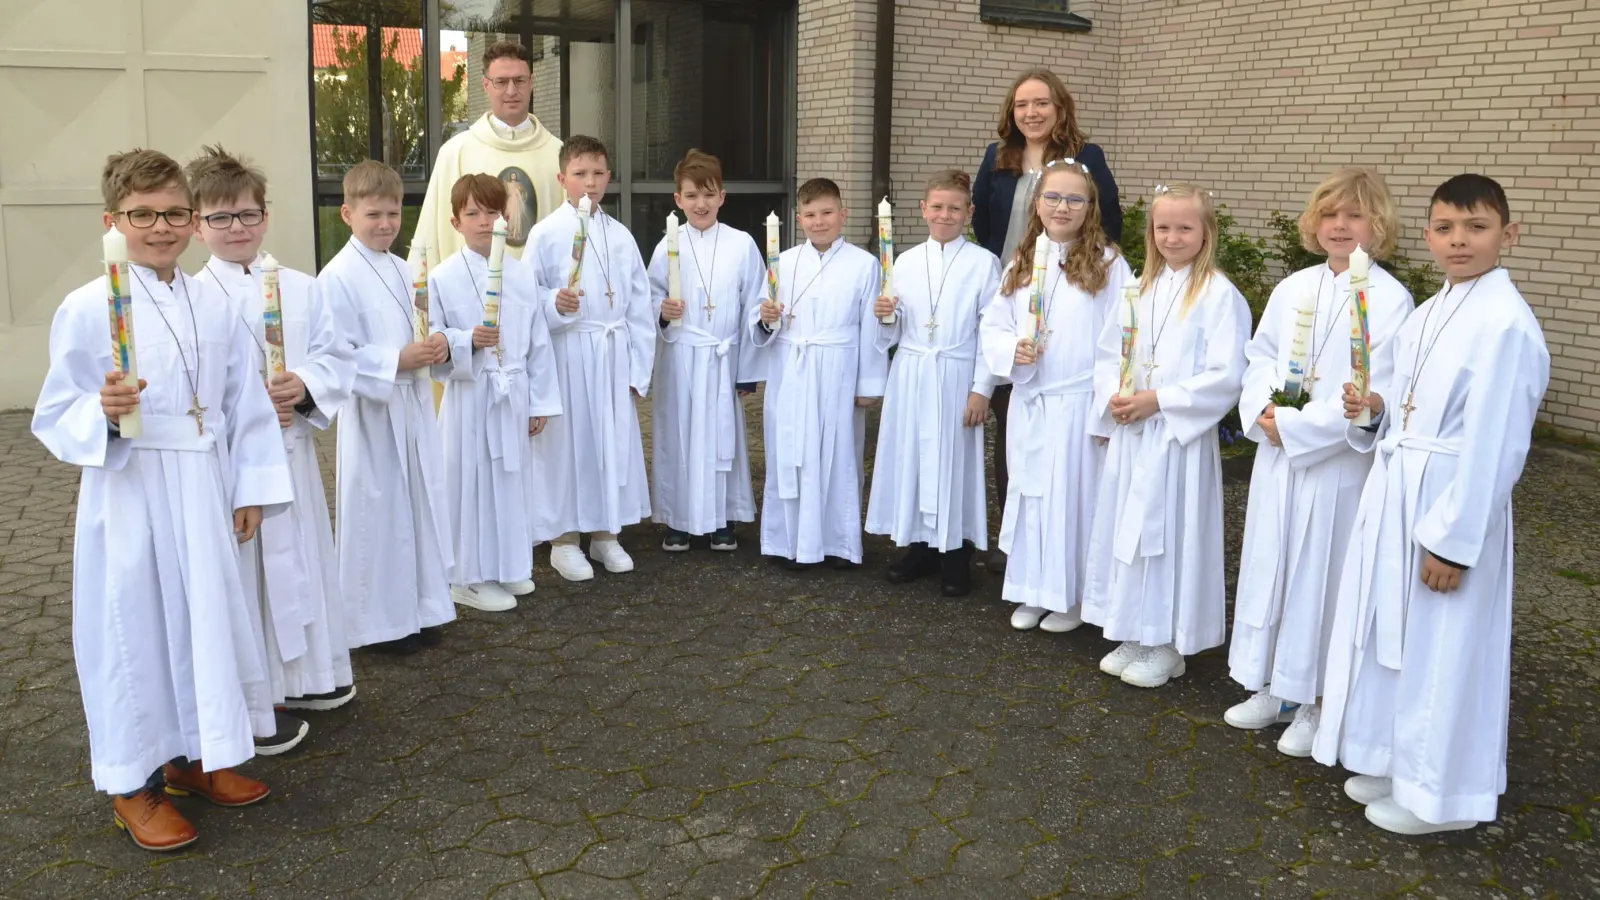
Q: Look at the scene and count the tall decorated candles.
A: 12